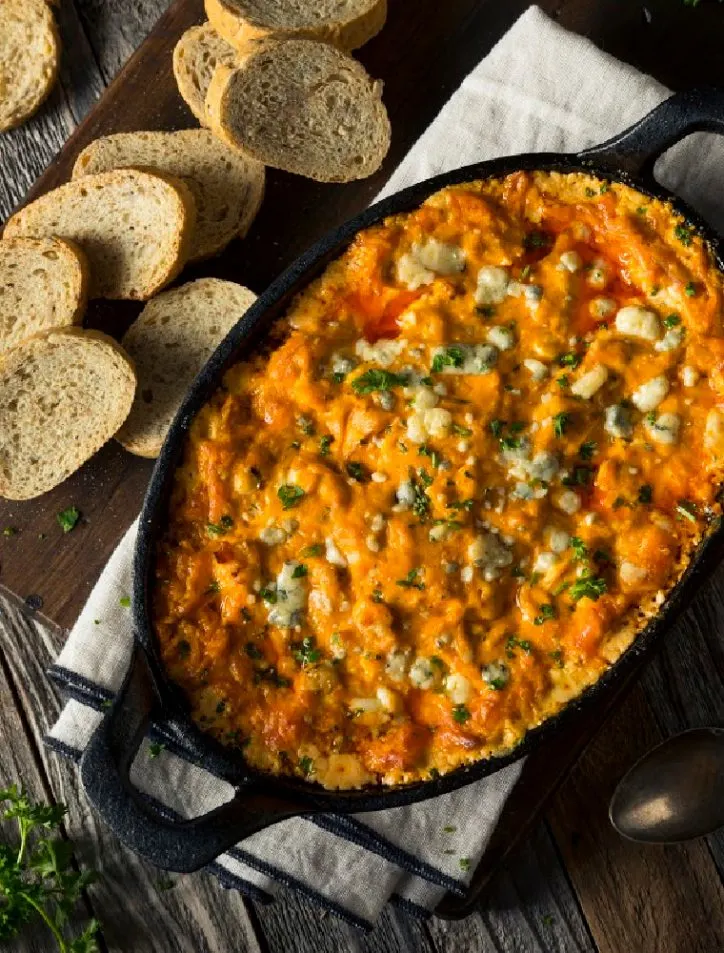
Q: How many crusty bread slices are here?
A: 9